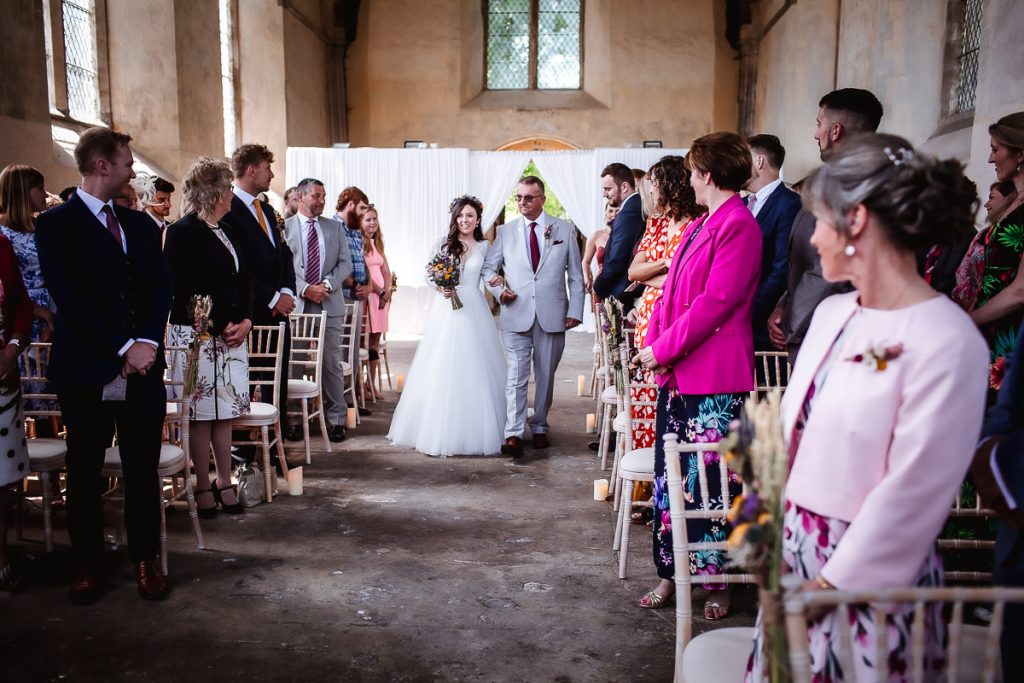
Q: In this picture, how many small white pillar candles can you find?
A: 6